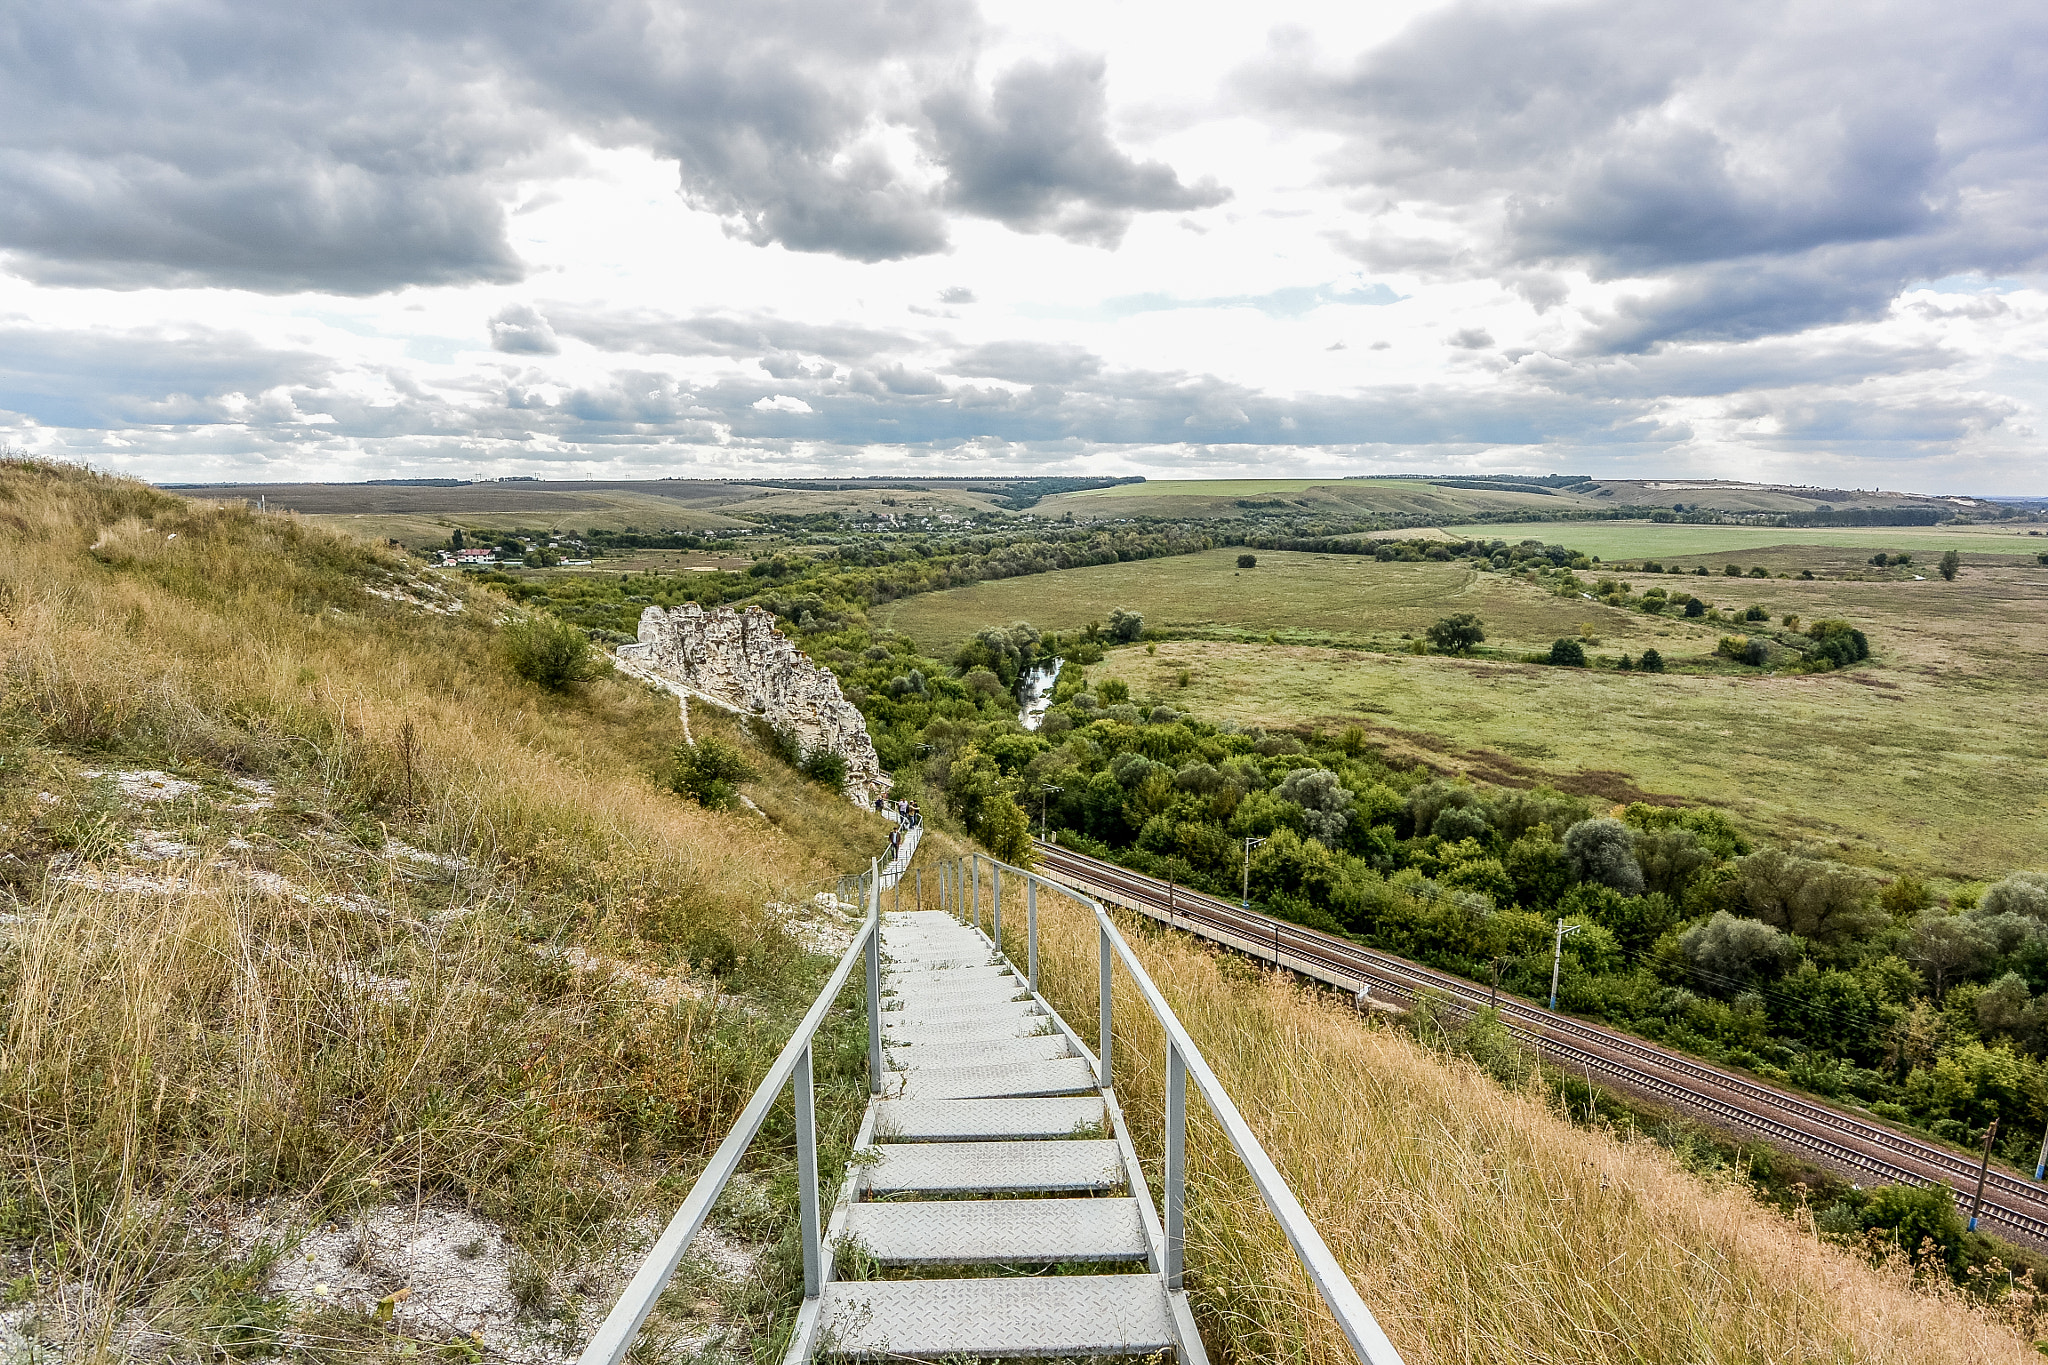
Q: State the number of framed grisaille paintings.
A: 0